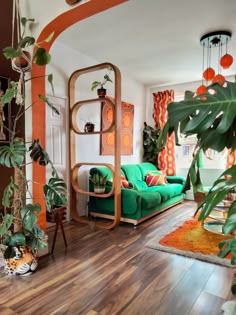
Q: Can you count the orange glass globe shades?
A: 4